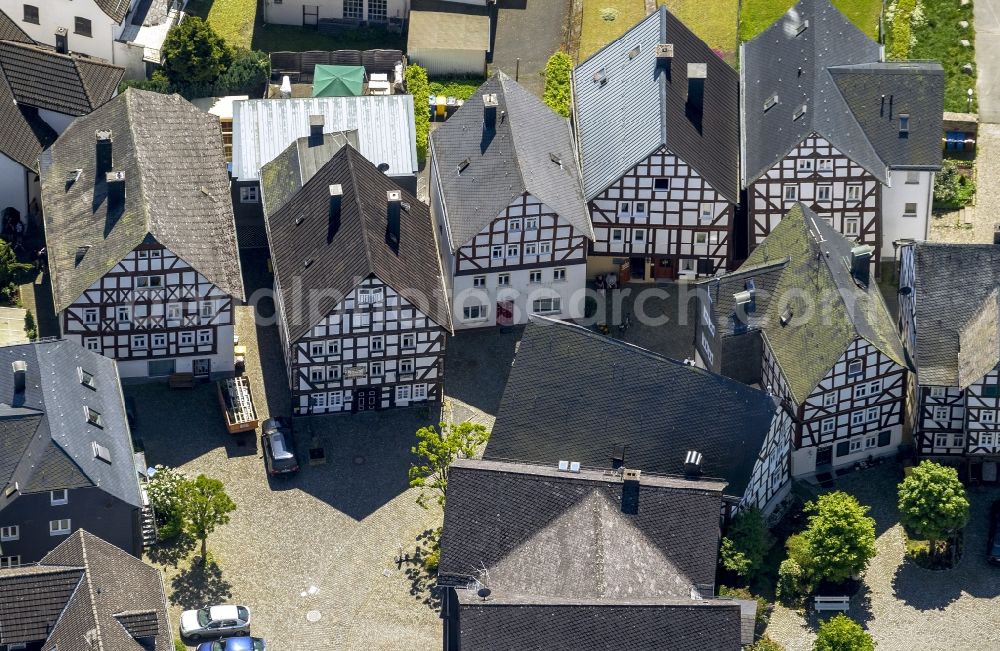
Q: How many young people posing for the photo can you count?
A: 0